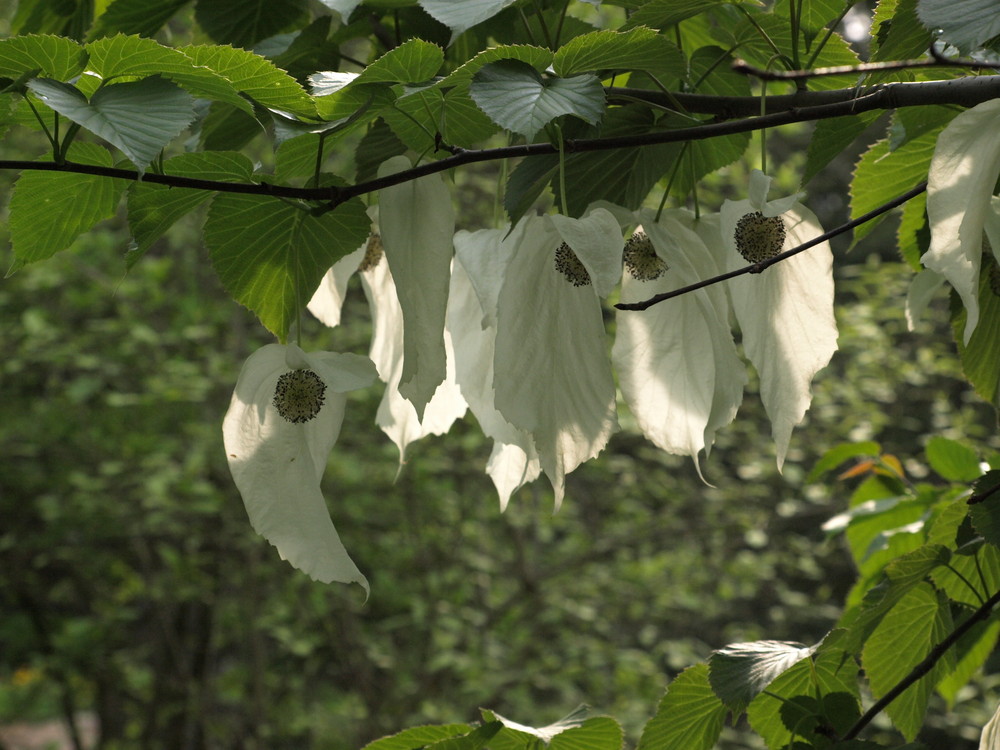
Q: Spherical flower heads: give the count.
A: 5